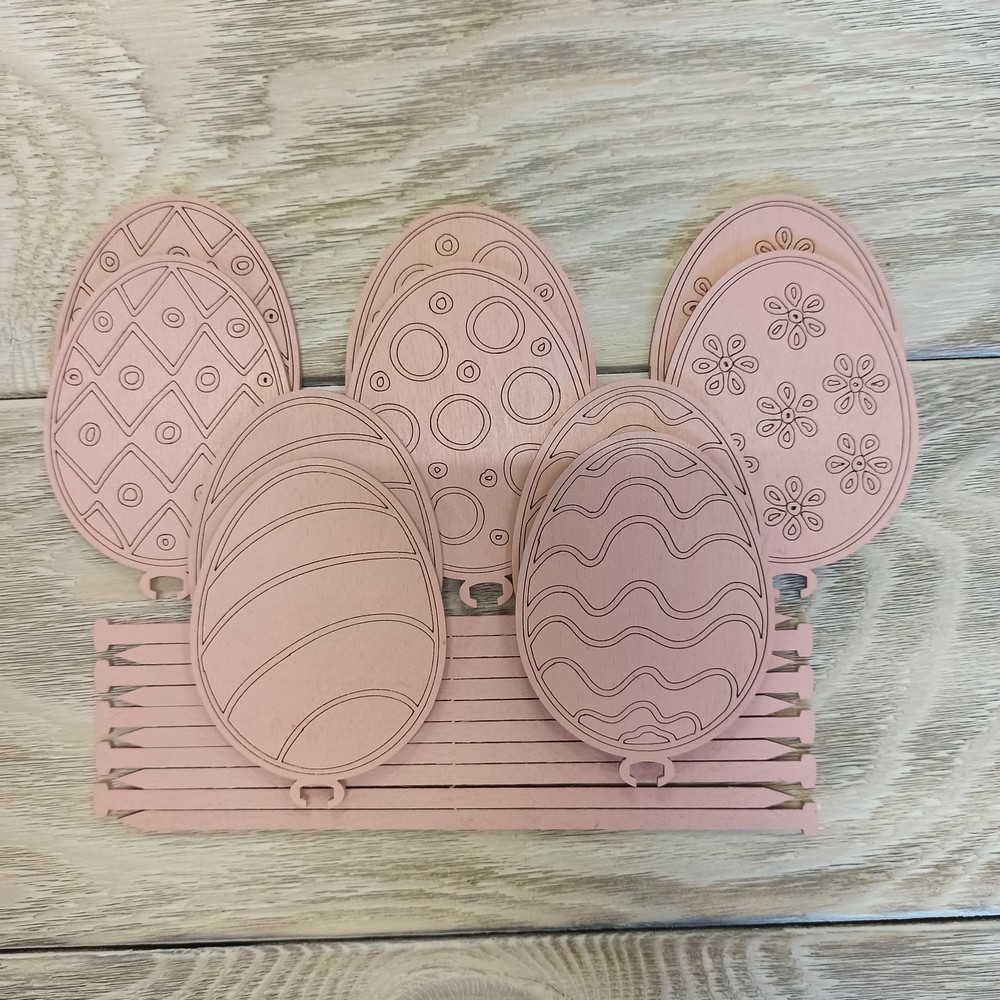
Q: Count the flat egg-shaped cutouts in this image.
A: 10